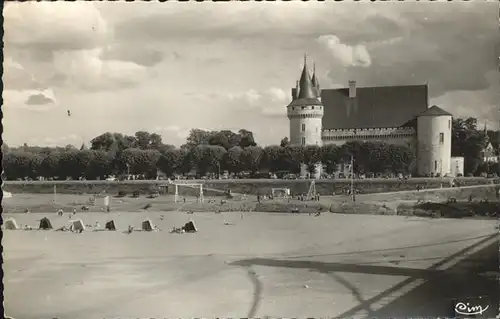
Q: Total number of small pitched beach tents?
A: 6